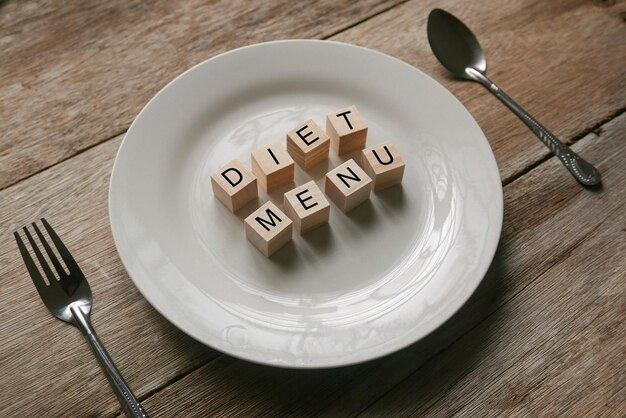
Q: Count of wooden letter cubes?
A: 8